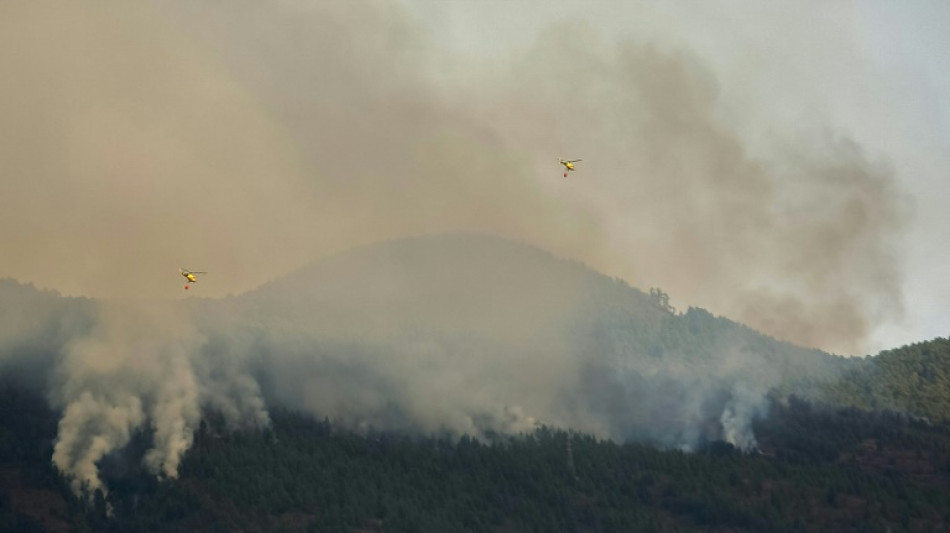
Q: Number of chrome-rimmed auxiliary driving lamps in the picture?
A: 0